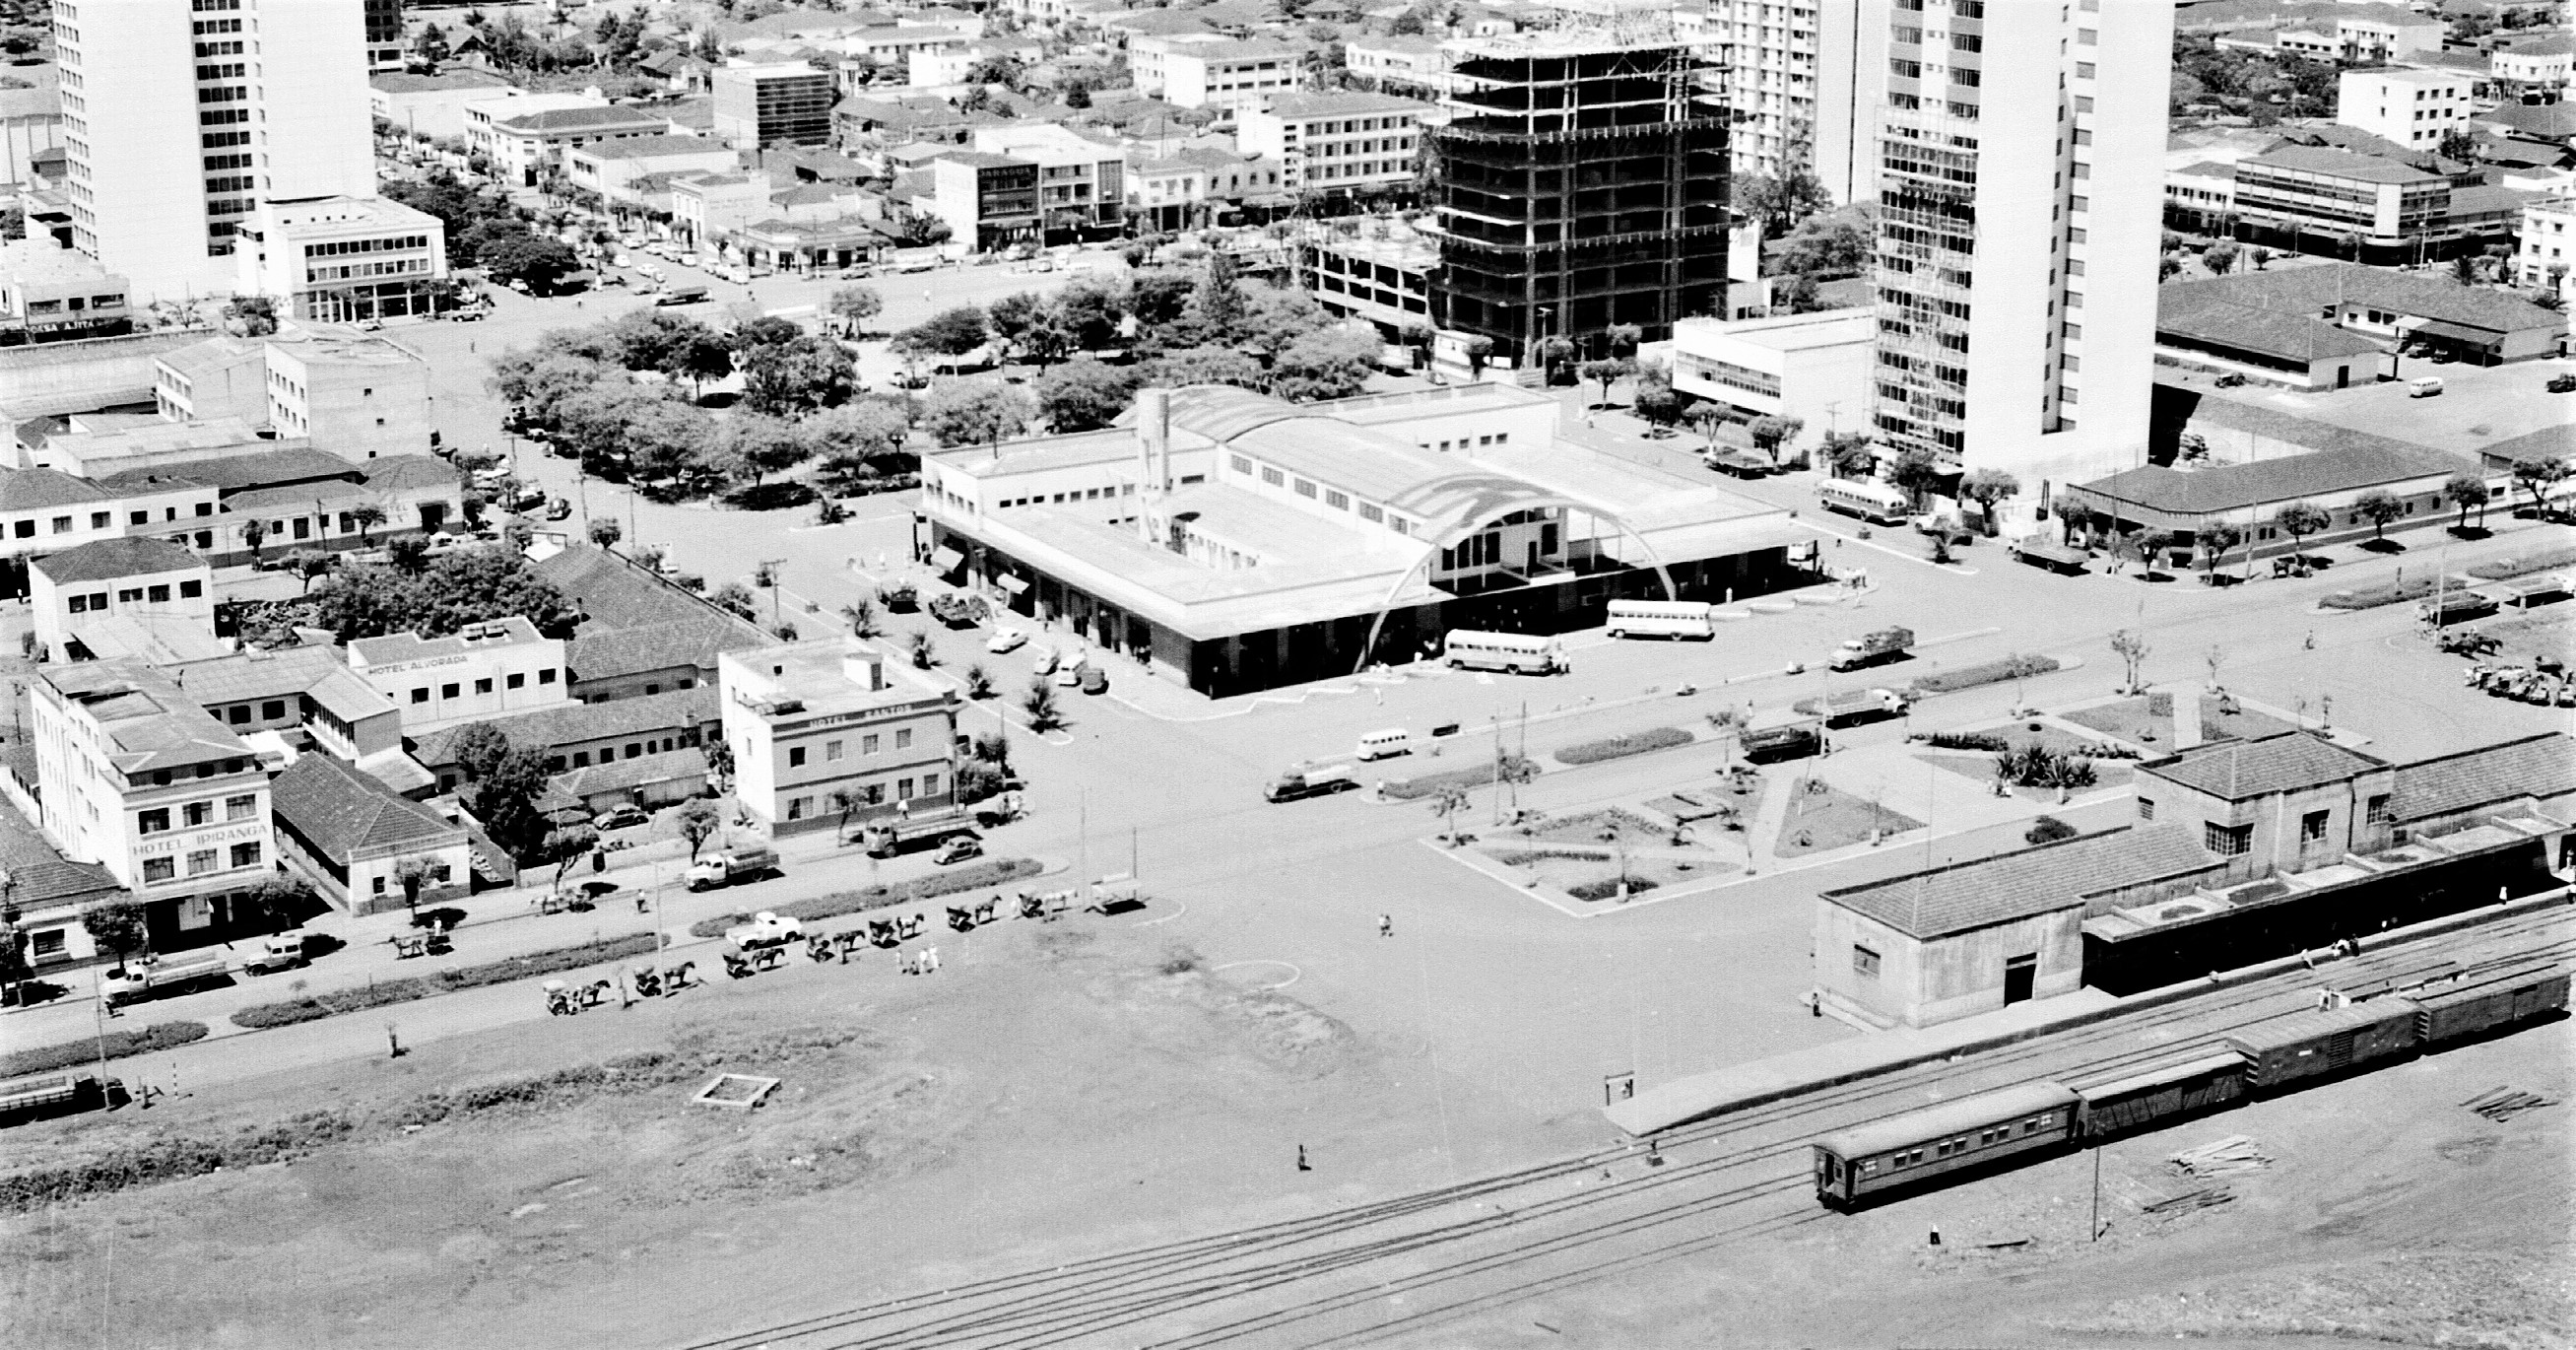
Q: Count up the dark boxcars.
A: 3